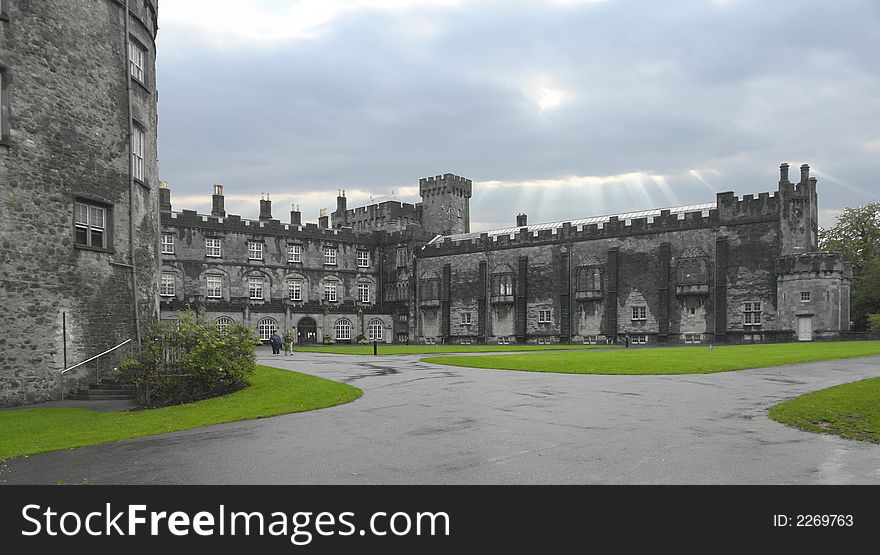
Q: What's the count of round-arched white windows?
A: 4